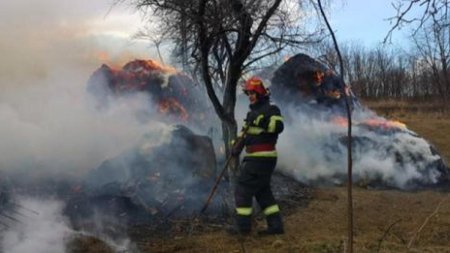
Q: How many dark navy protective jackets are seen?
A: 1